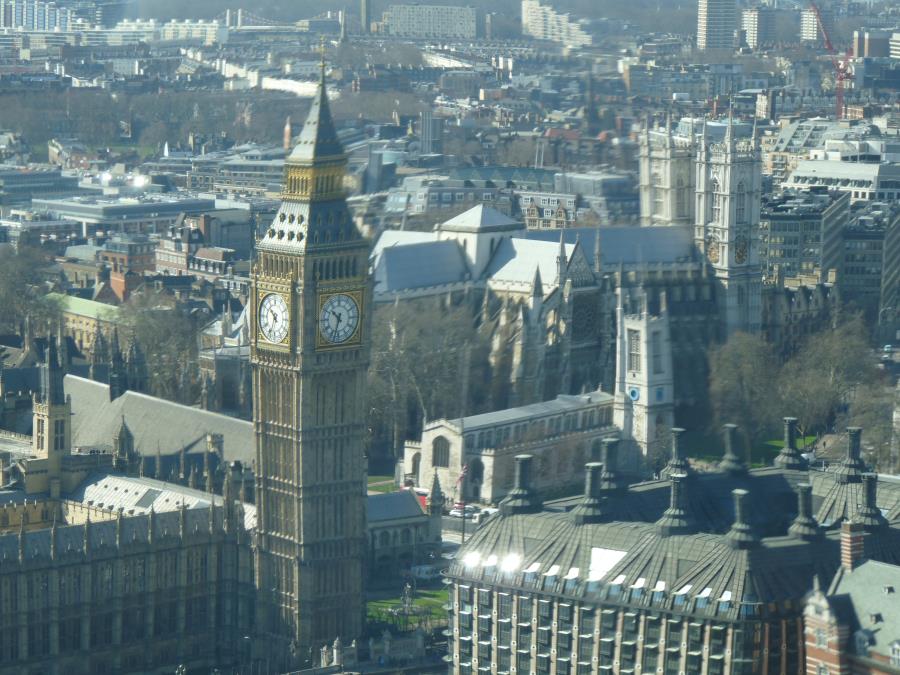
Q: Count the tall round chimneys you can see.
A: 11